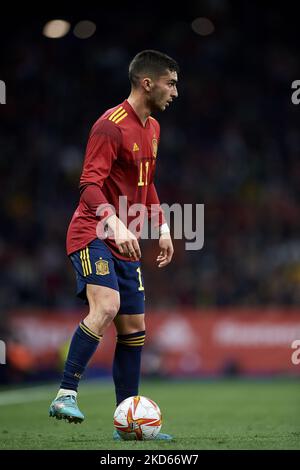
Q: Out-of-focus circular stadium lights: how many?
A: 3